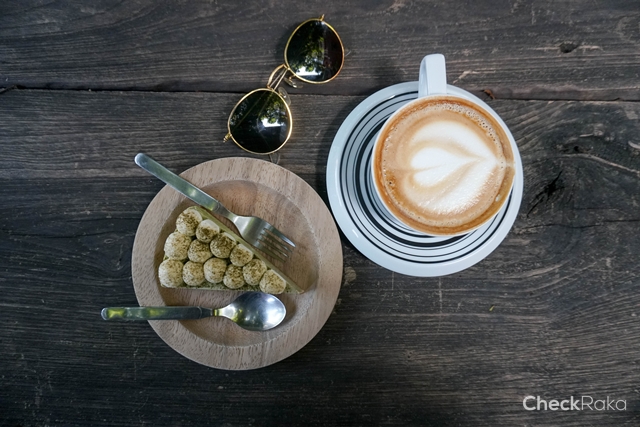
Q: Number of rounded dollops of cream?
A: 12